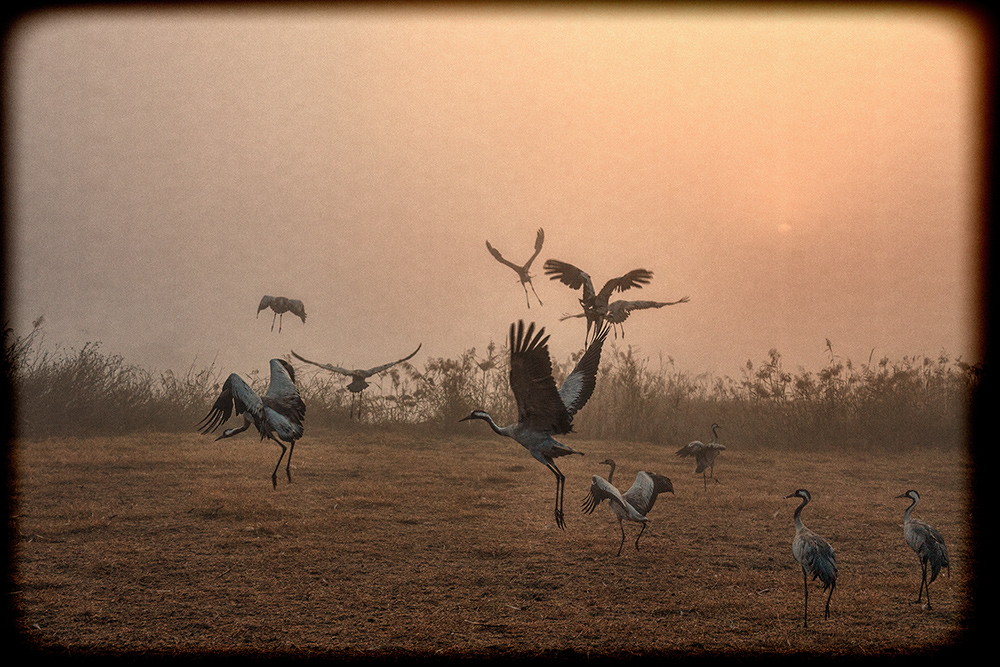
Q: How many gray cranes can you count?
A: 11